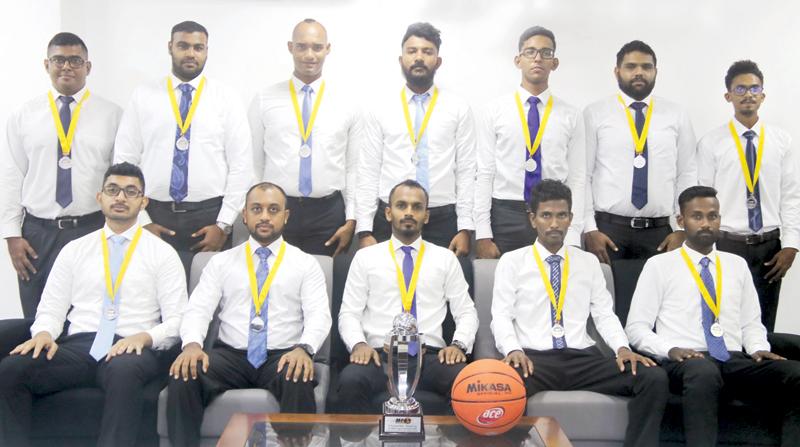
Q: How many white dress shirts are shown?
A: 12